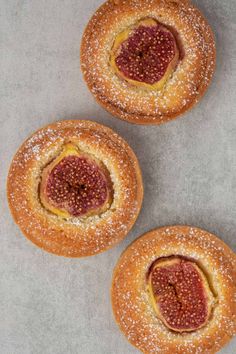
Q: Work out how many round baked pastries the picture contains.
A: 3